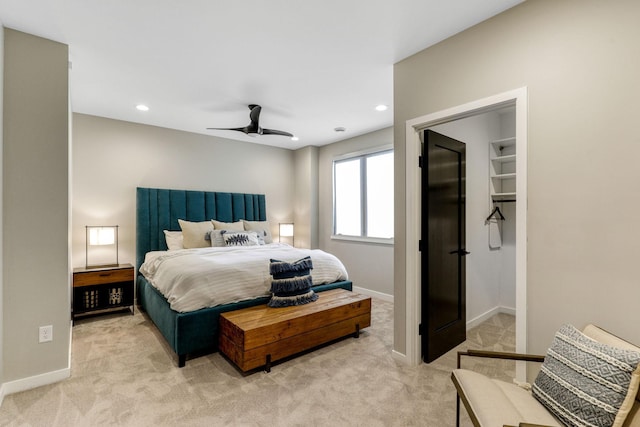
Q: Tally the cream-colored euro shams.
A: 3